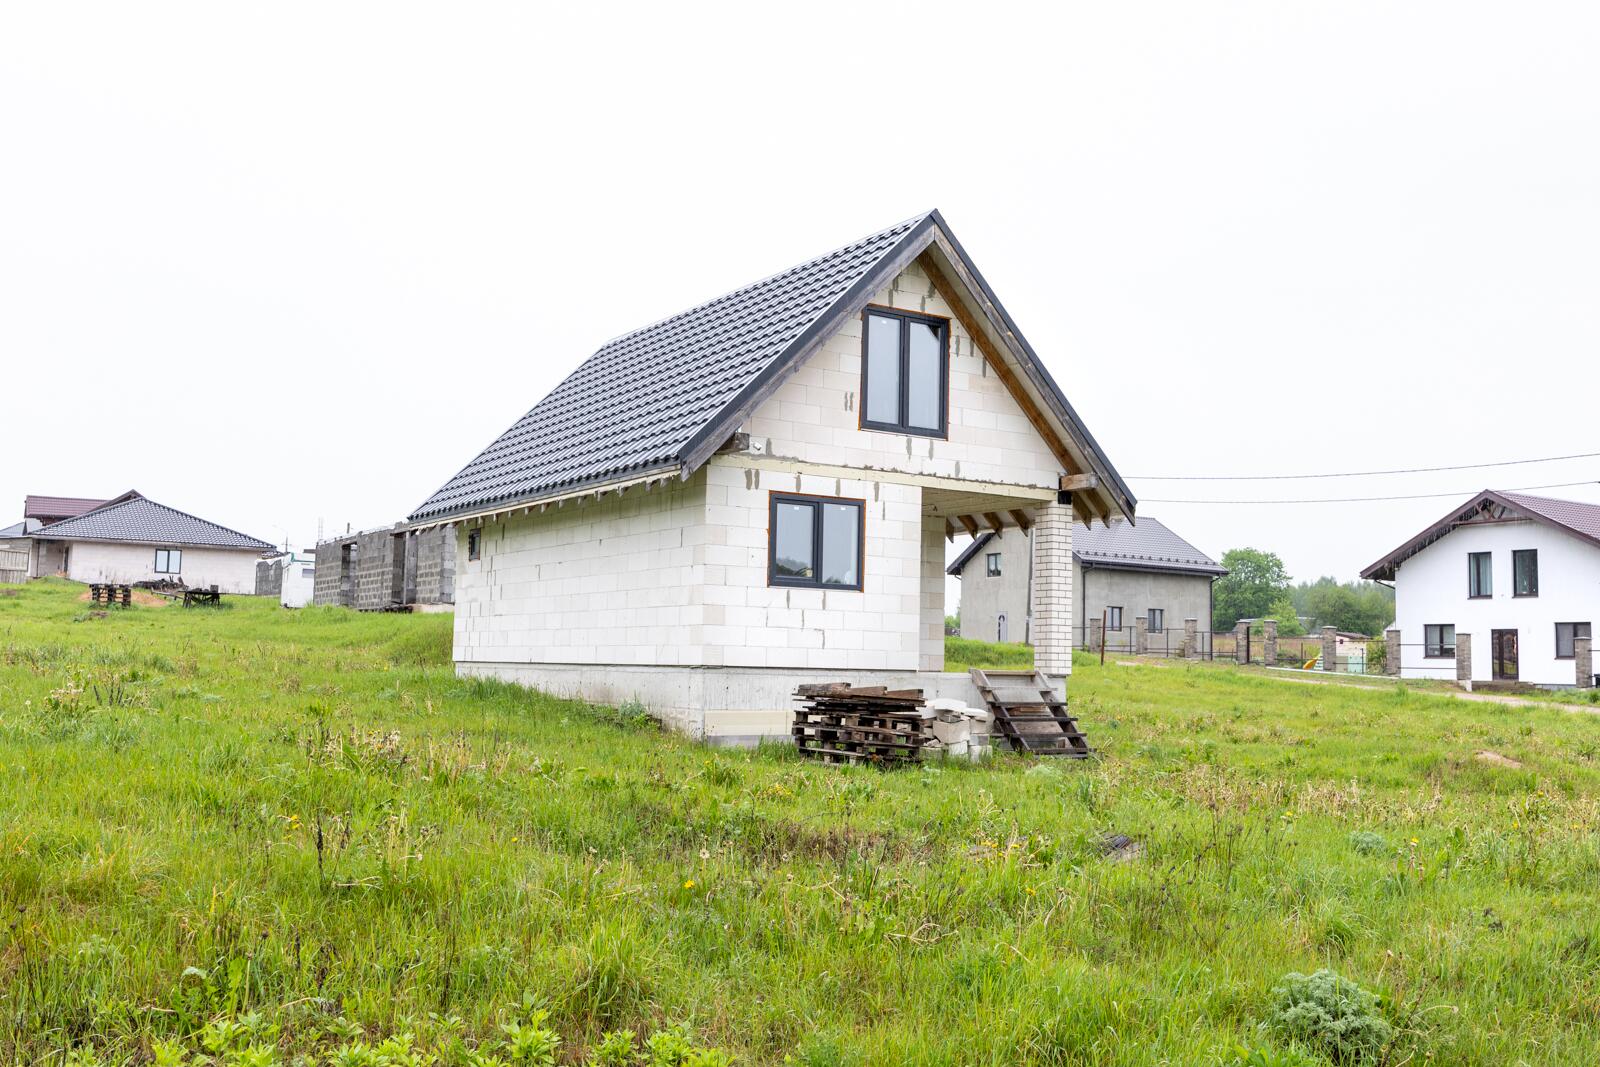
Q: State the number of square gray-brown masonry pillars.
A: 9